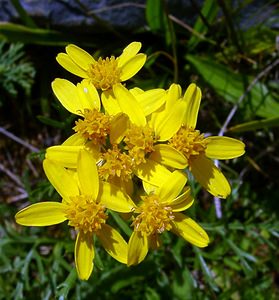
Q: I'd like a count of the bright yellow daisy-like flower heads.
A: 7